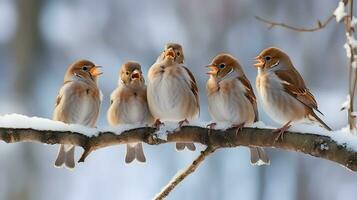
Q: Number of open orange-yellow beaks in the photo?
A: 5